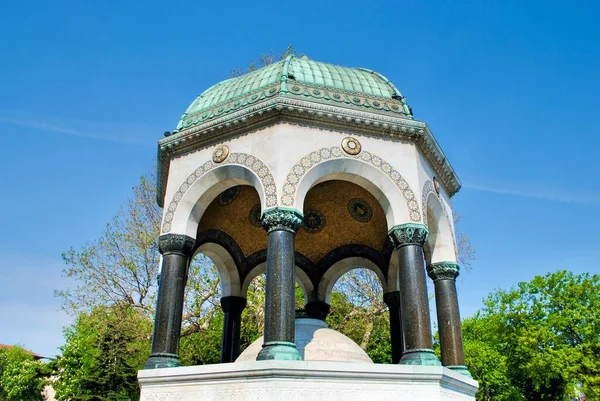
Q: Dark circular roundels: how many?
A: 4